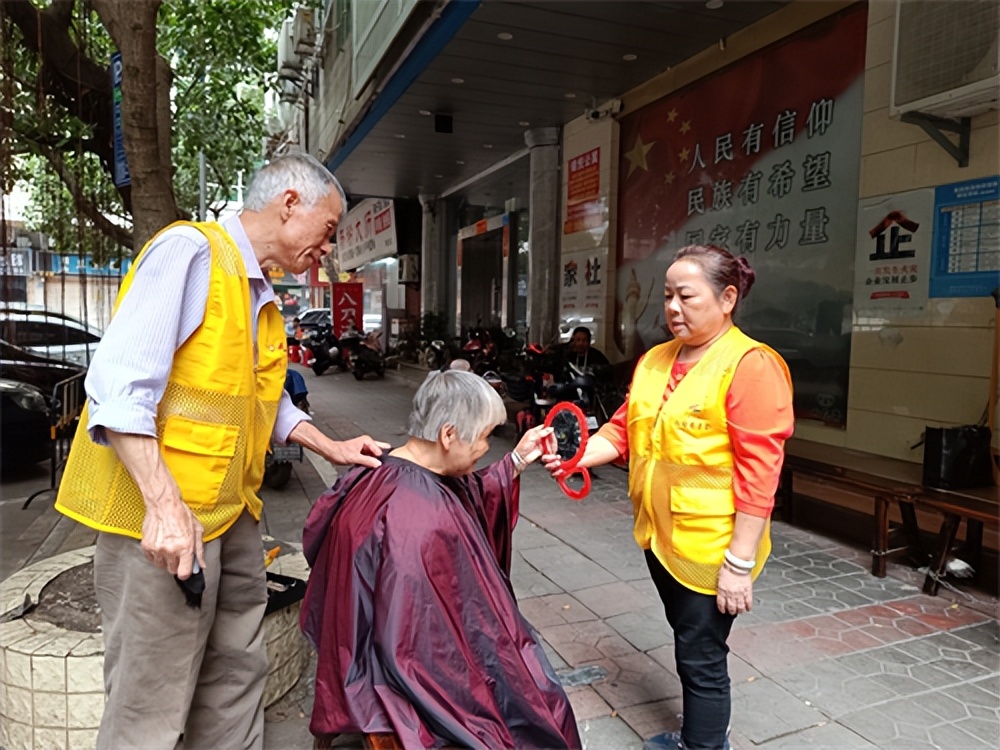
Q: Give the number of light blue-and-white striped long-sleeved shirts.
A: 1